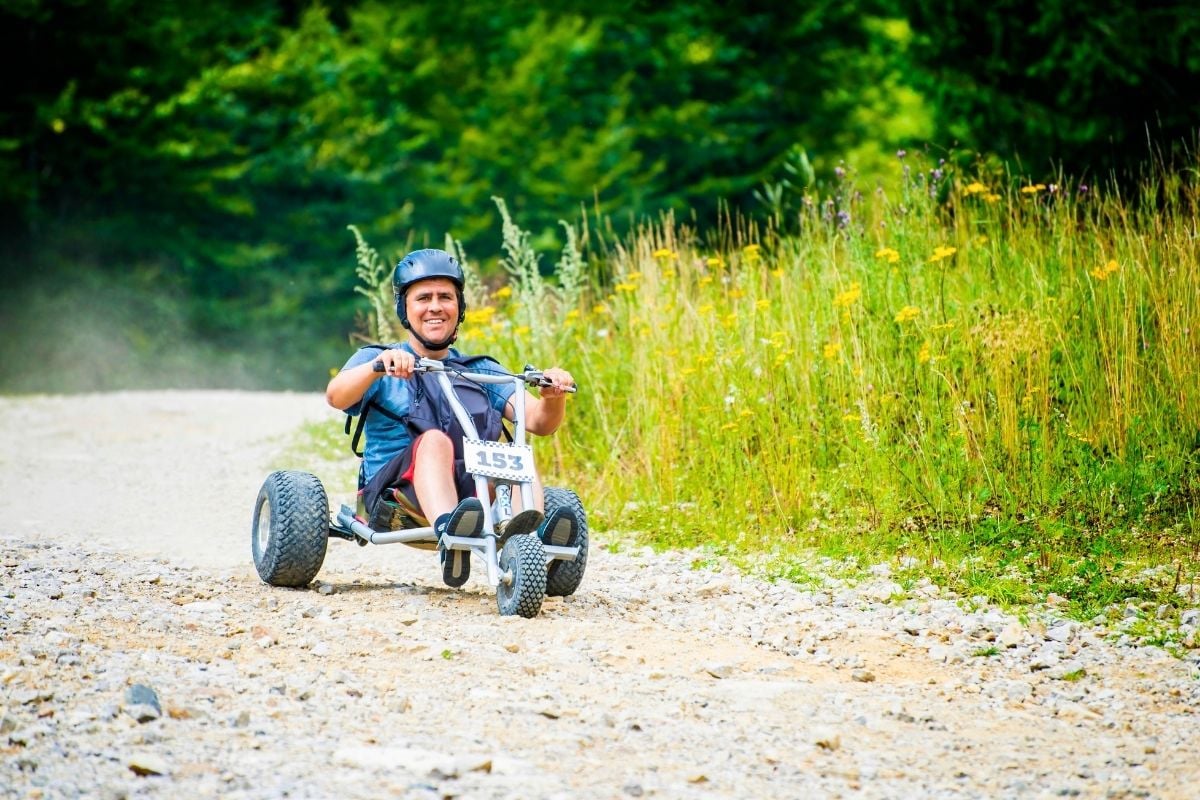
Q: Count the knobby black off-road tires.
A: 3